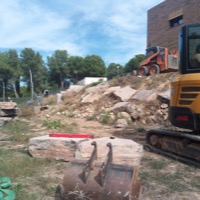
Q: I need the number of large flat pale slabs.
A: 2